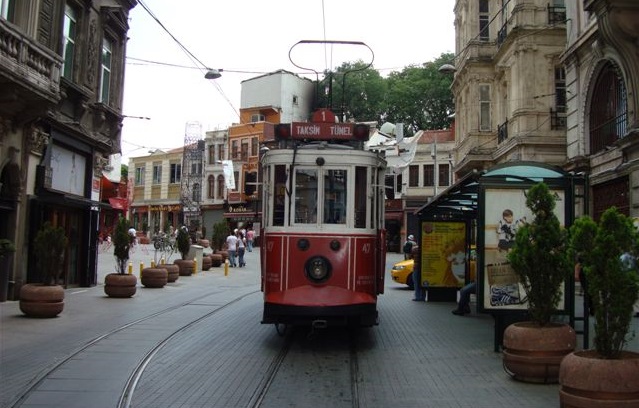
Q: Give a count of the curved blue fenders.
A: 0